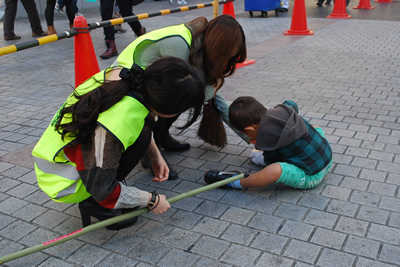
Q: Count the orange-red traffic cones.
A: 6